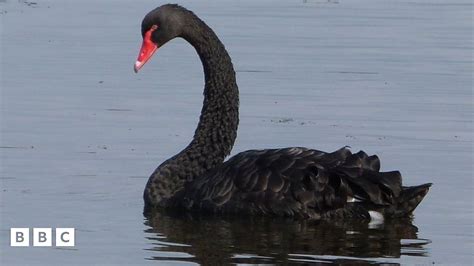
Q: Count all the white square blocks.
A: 3